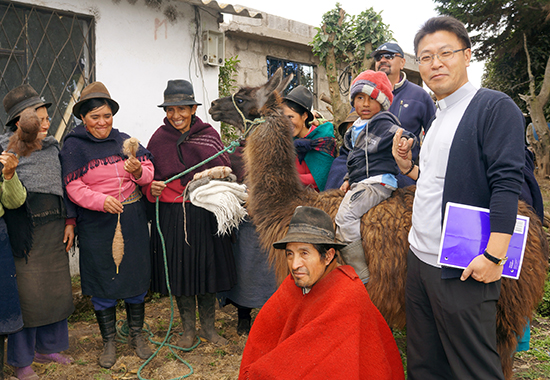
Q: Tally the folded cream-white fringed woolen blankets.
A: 1